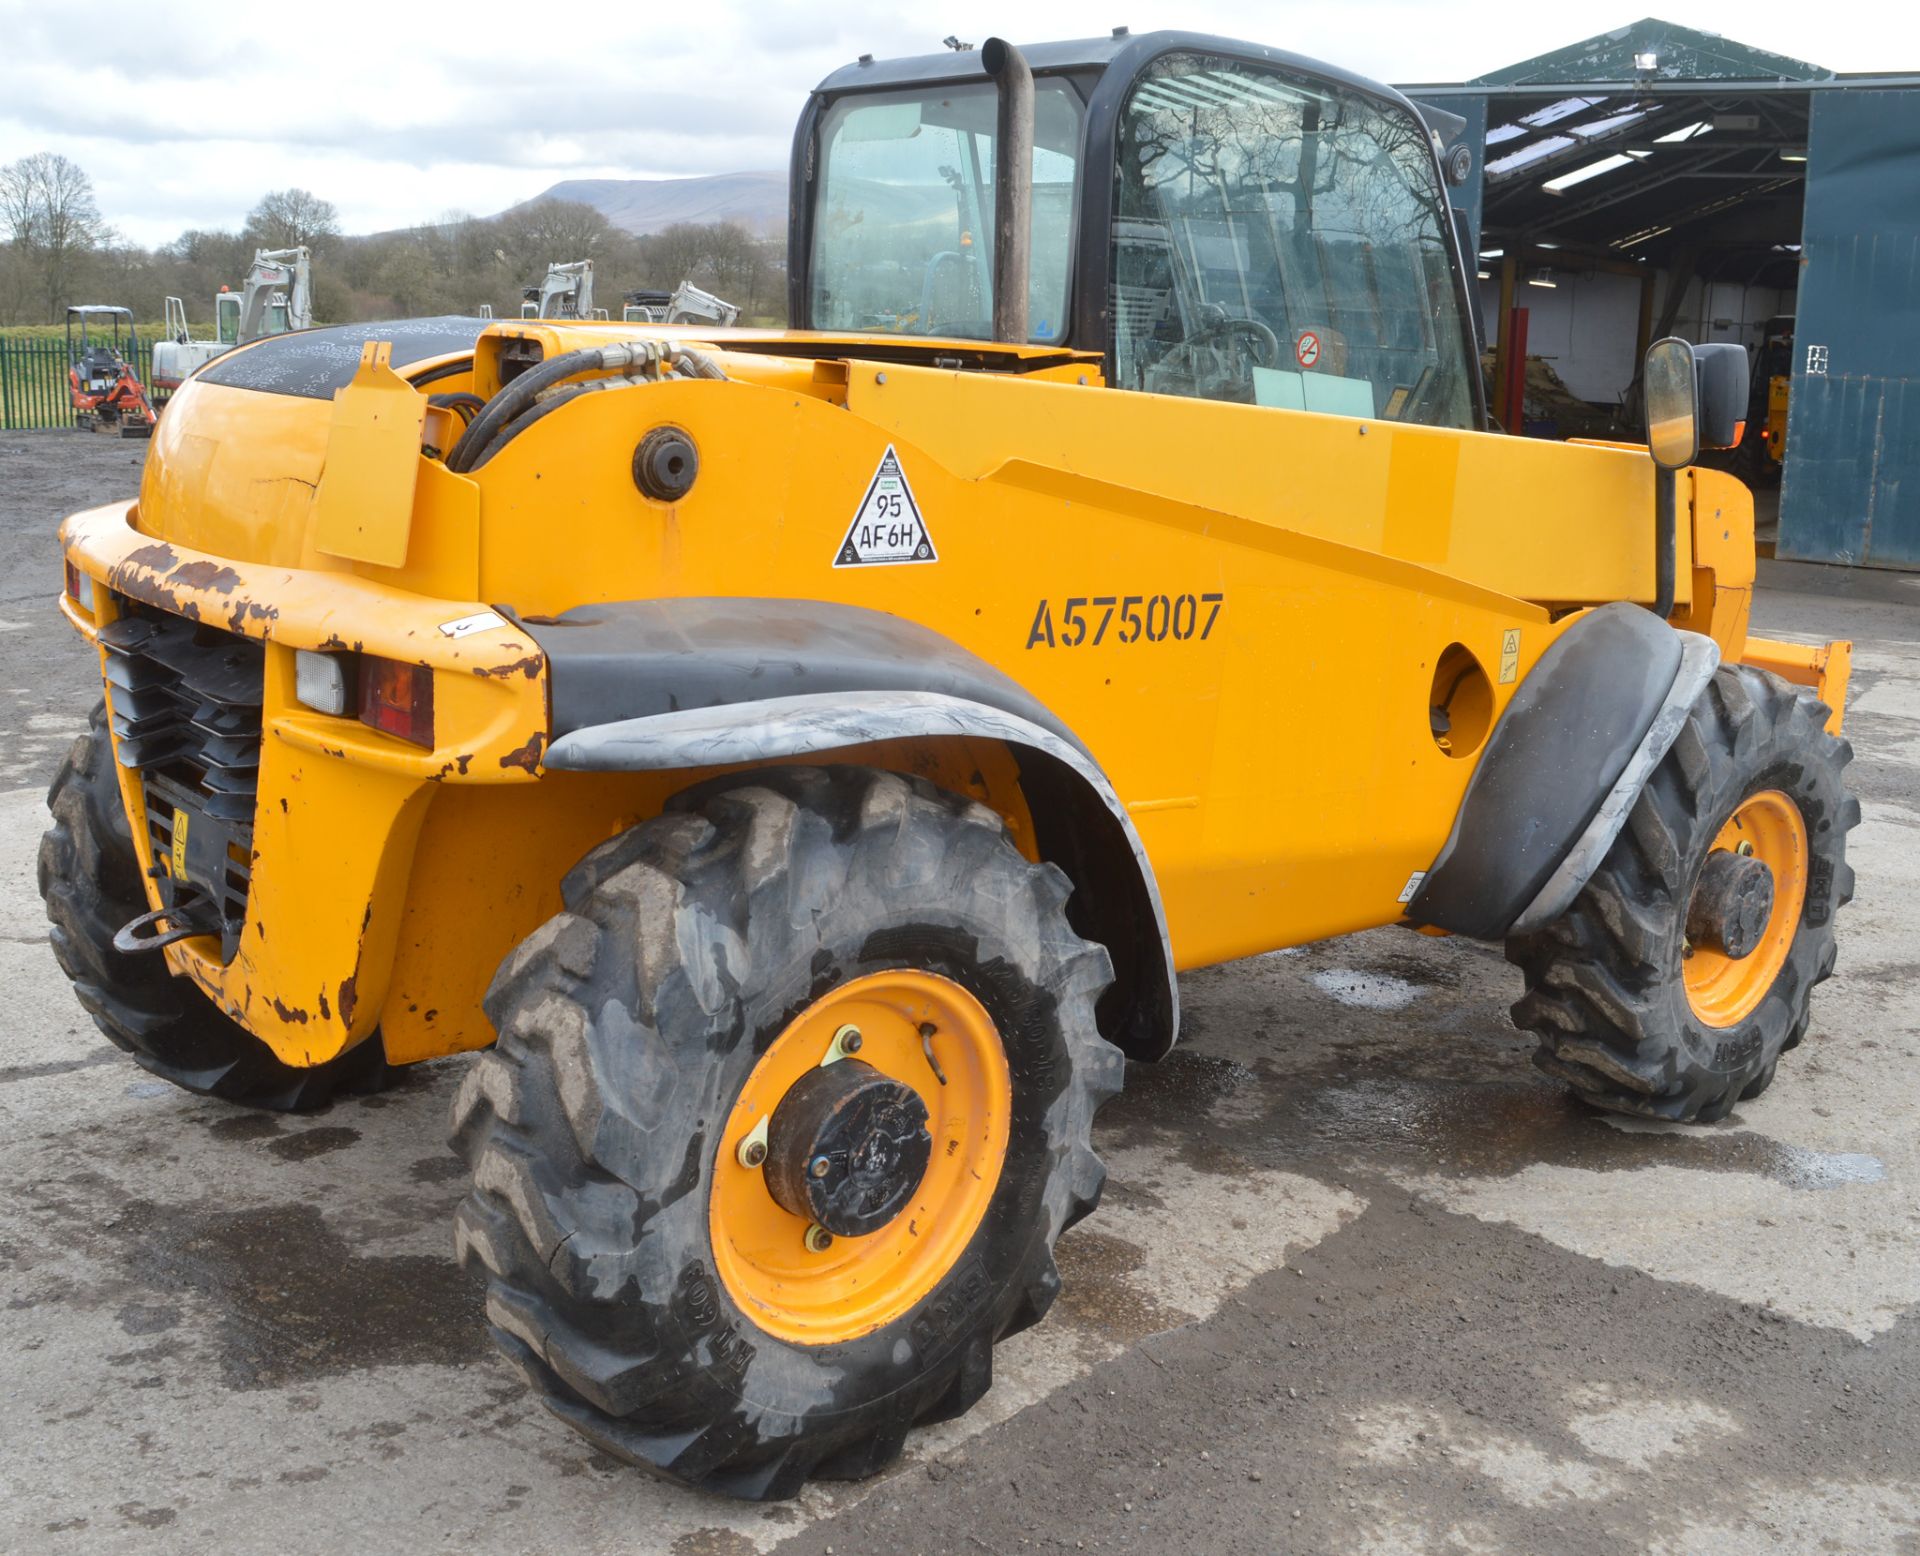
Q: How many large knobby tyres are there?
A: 3